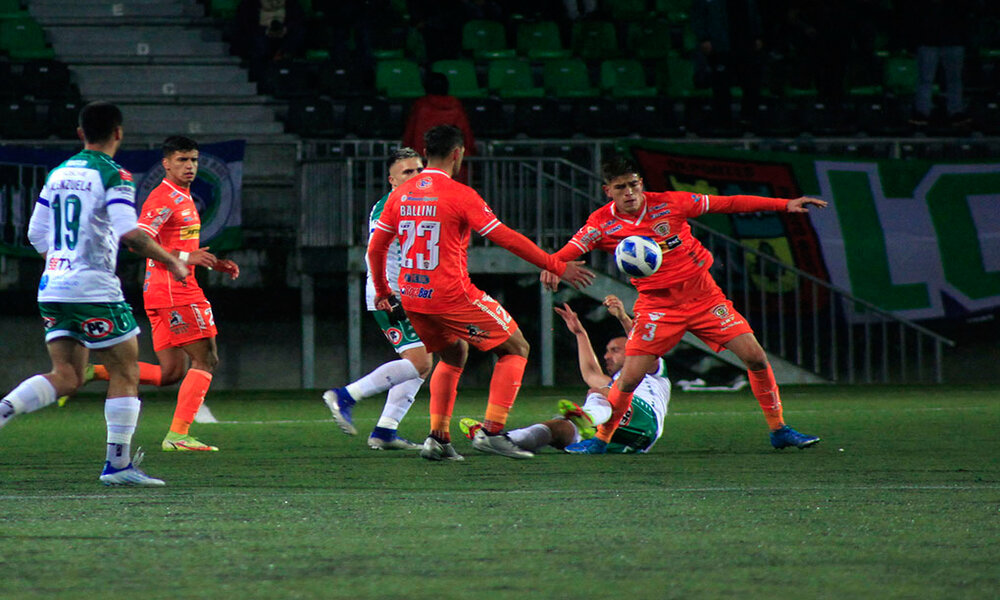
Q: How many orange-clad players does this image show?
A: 3